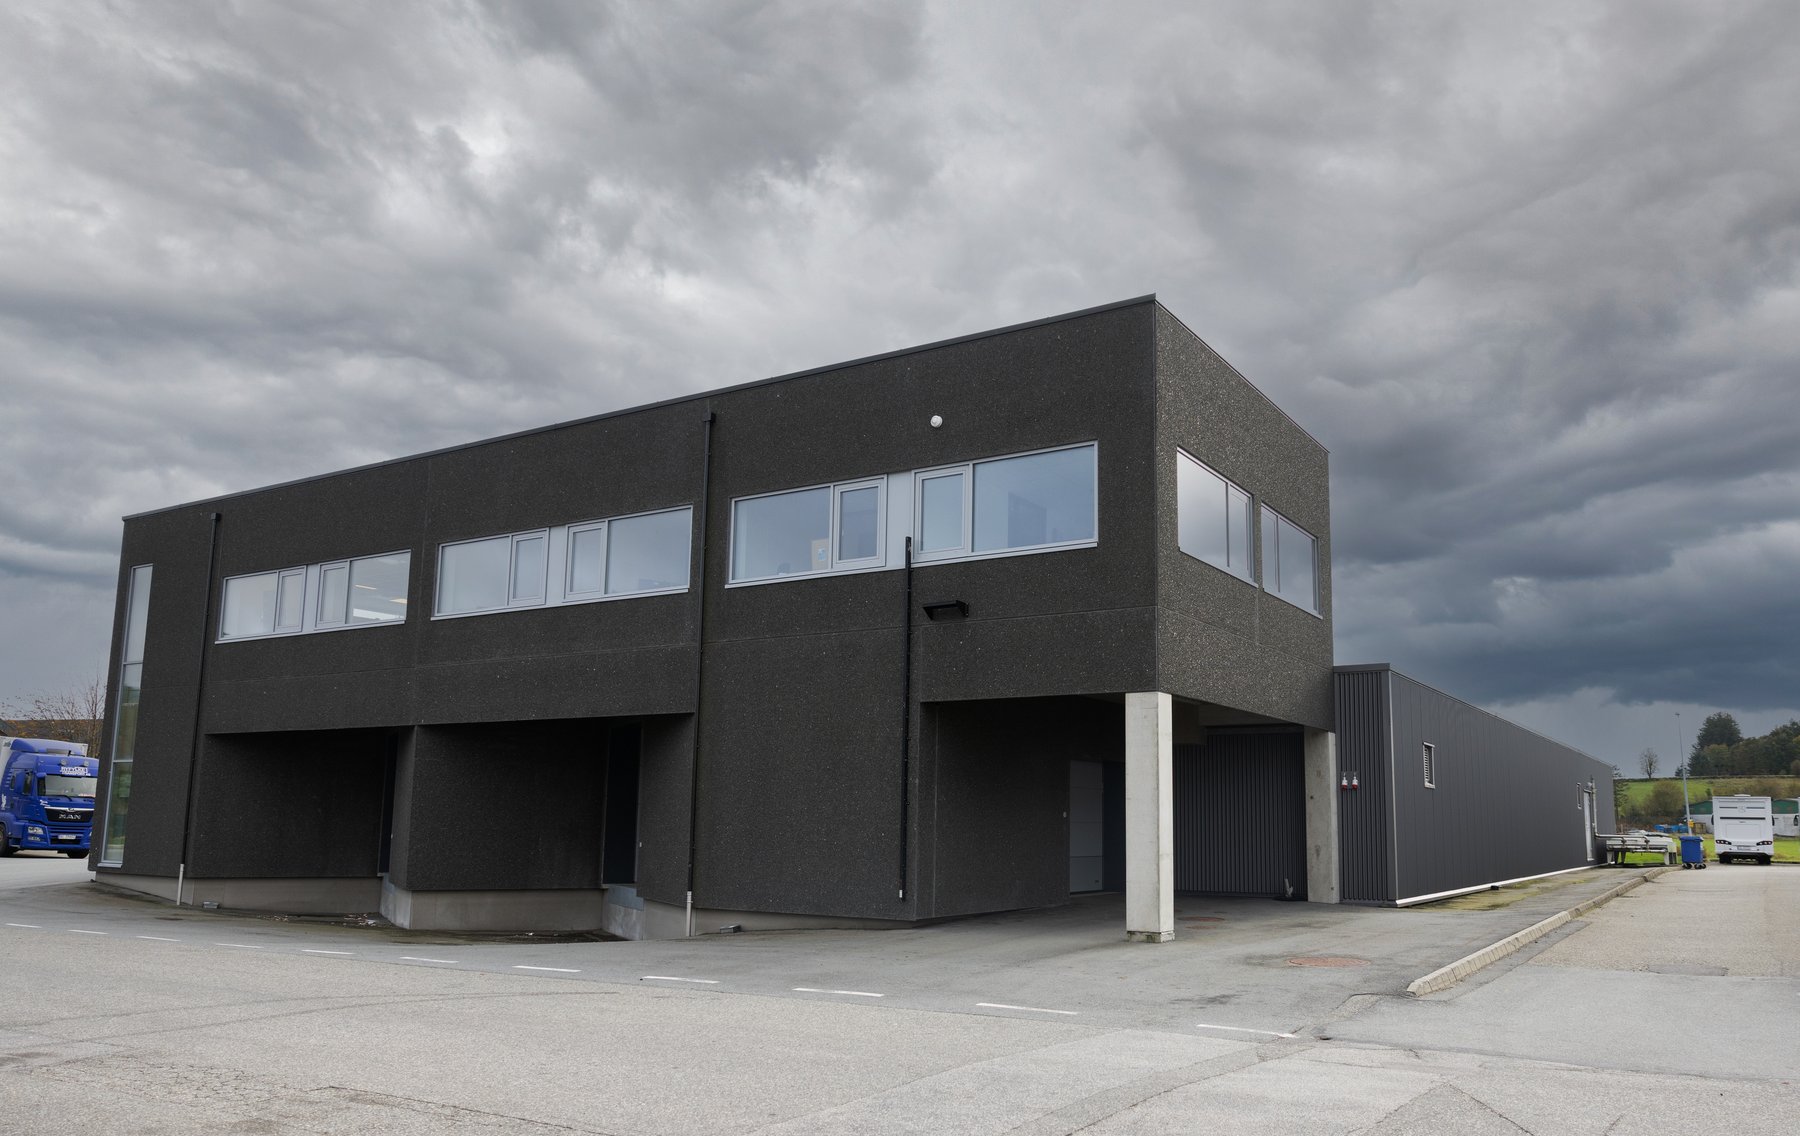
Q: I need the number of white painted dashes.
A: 11